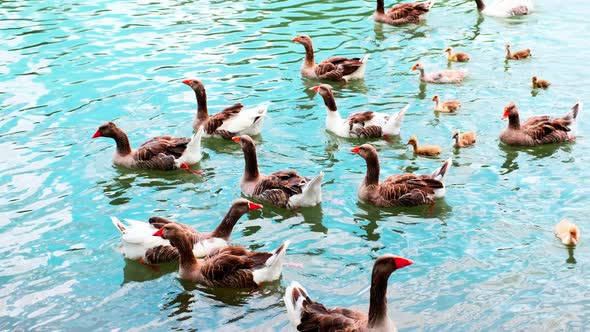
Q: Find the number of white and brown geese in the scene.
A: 12